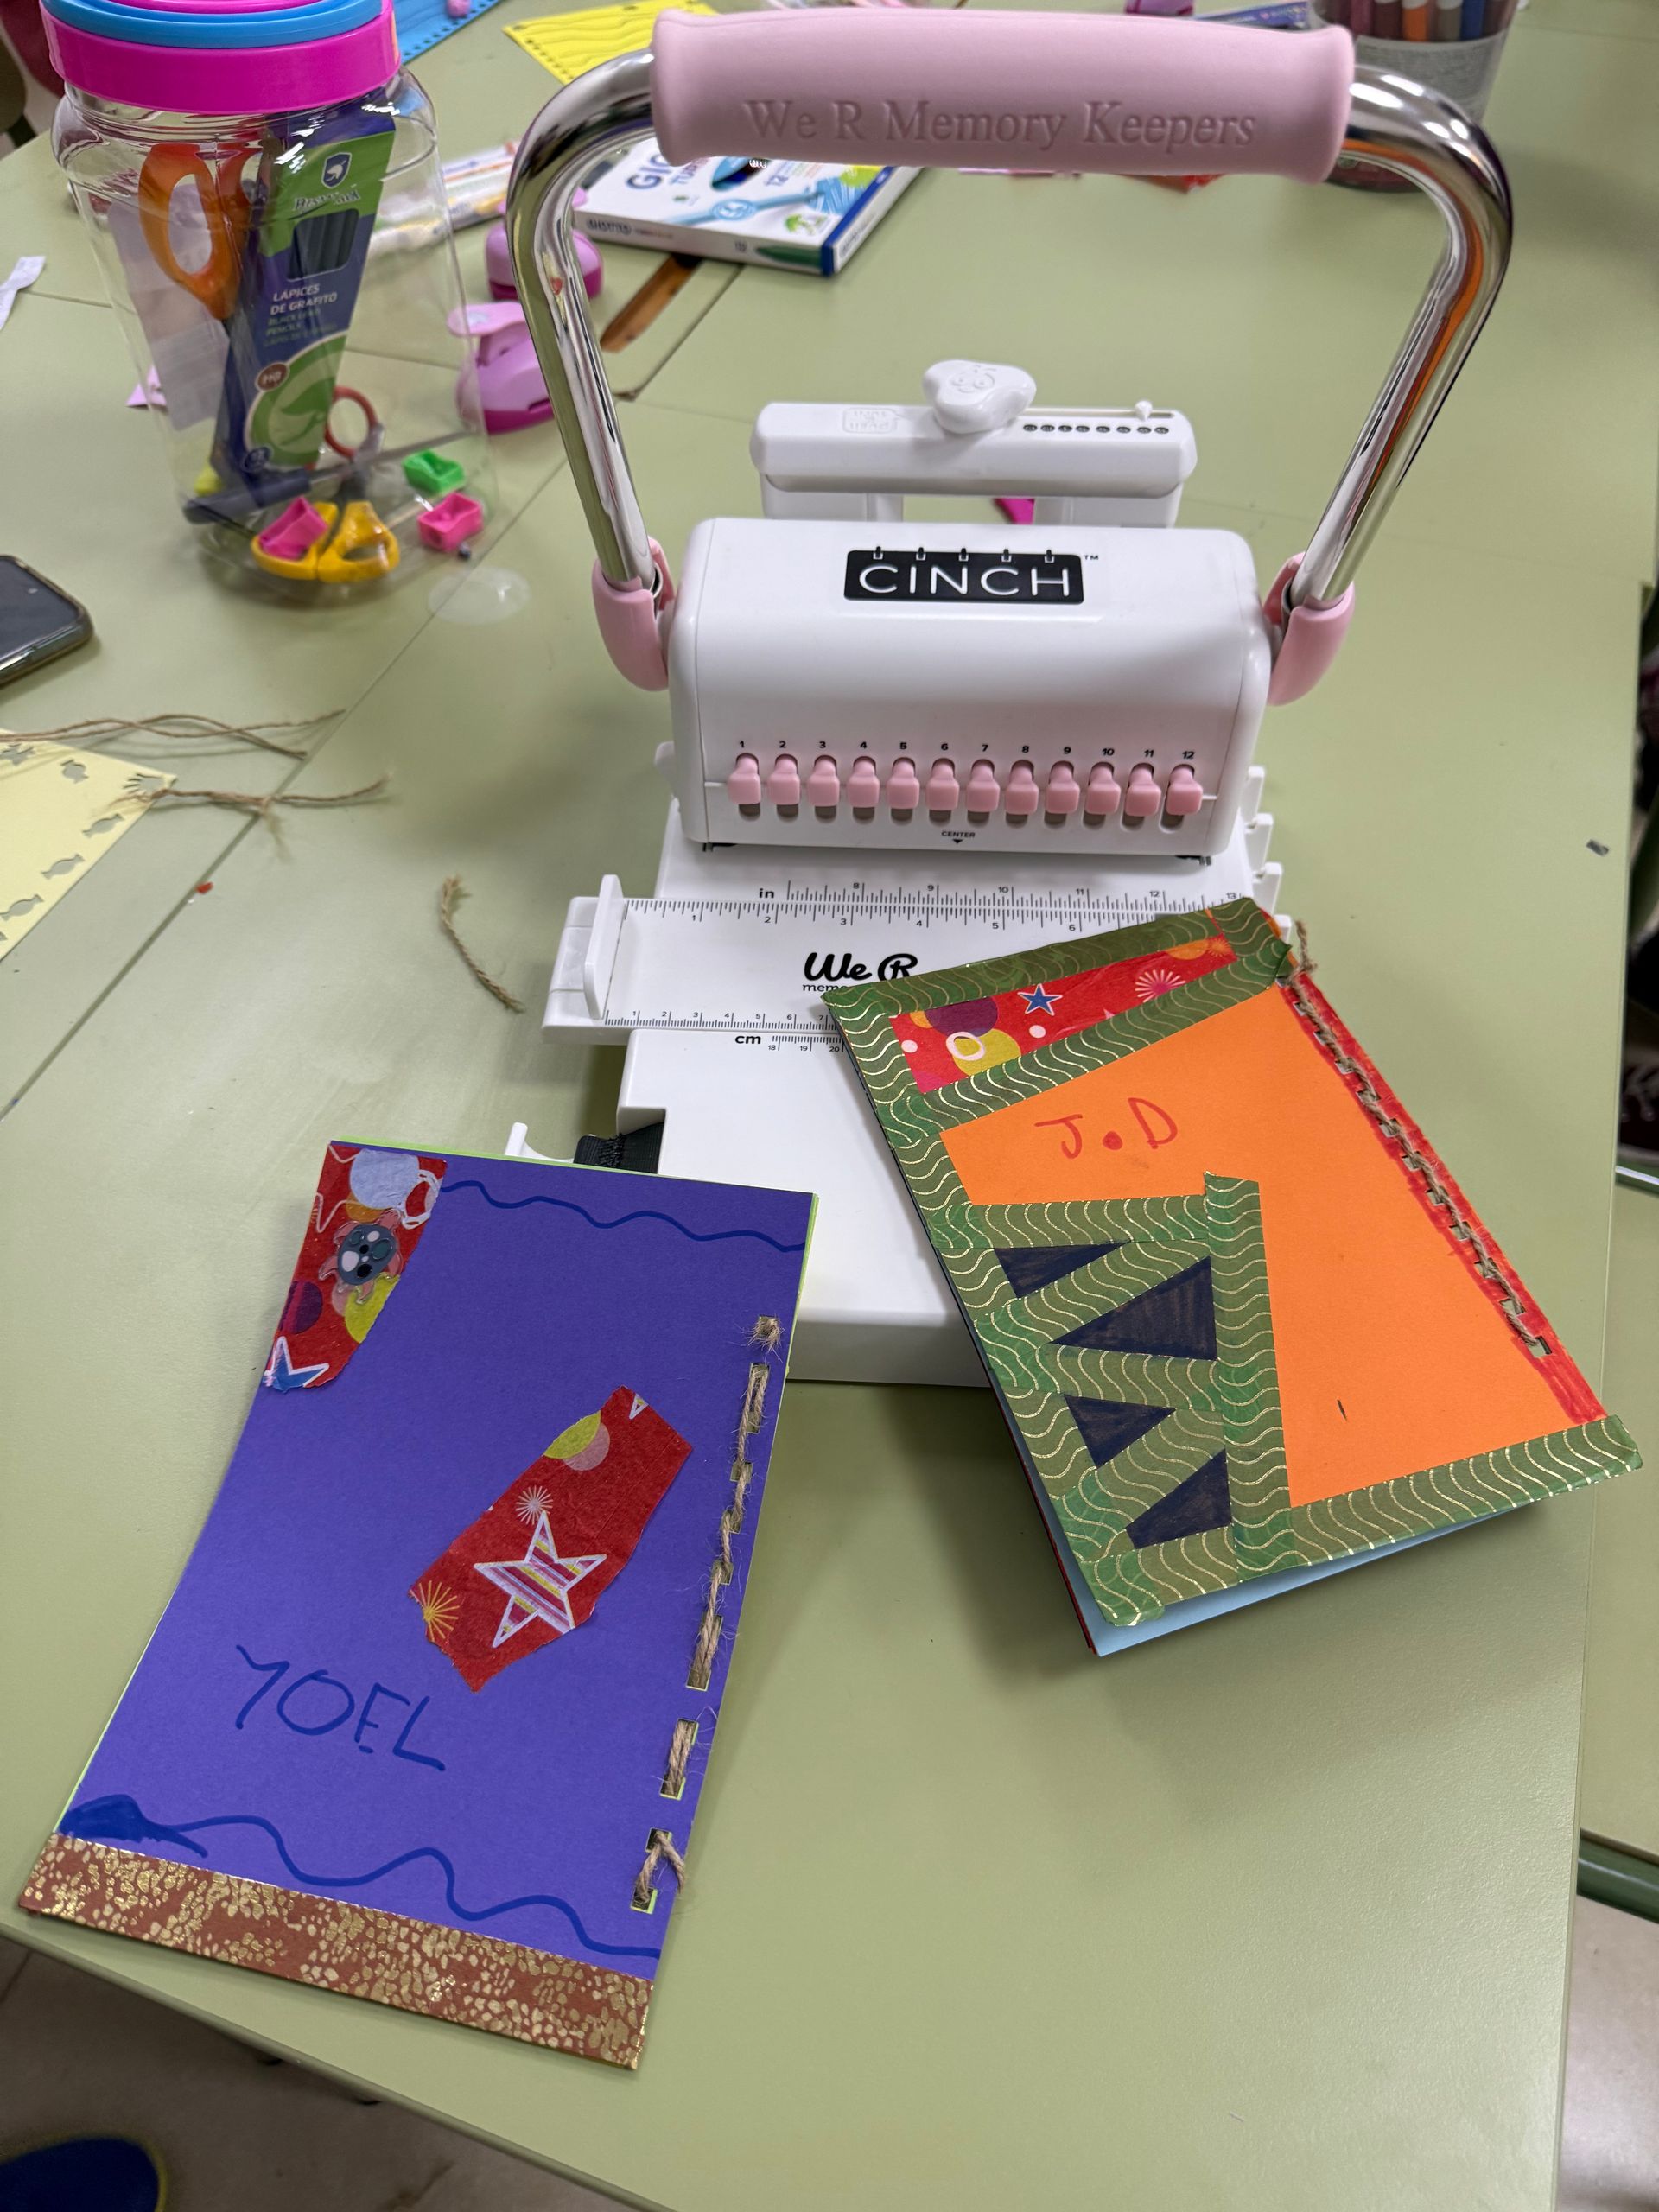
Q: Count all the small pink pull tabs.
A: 12